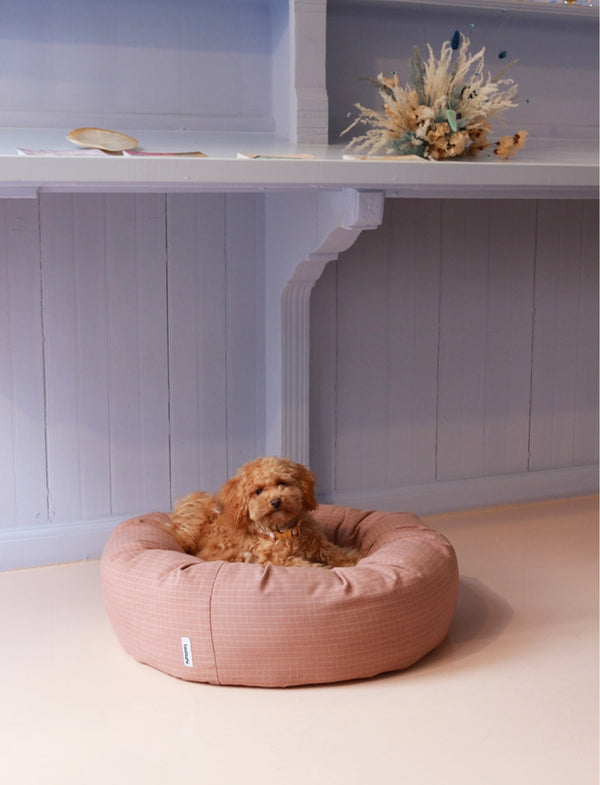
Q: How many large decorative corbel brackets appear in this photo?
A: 1